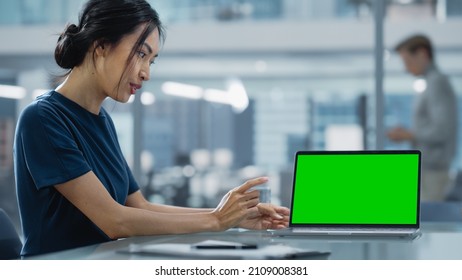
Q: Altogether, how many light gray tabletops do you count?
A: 1